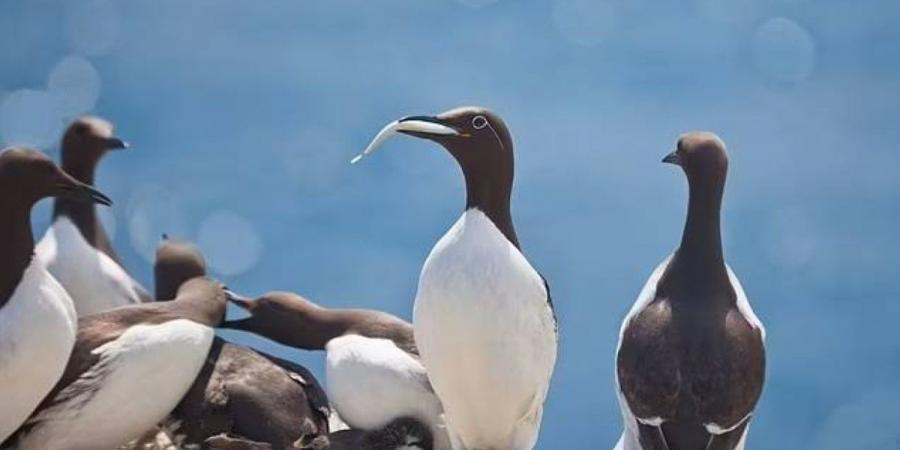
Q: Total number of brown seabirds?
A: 7